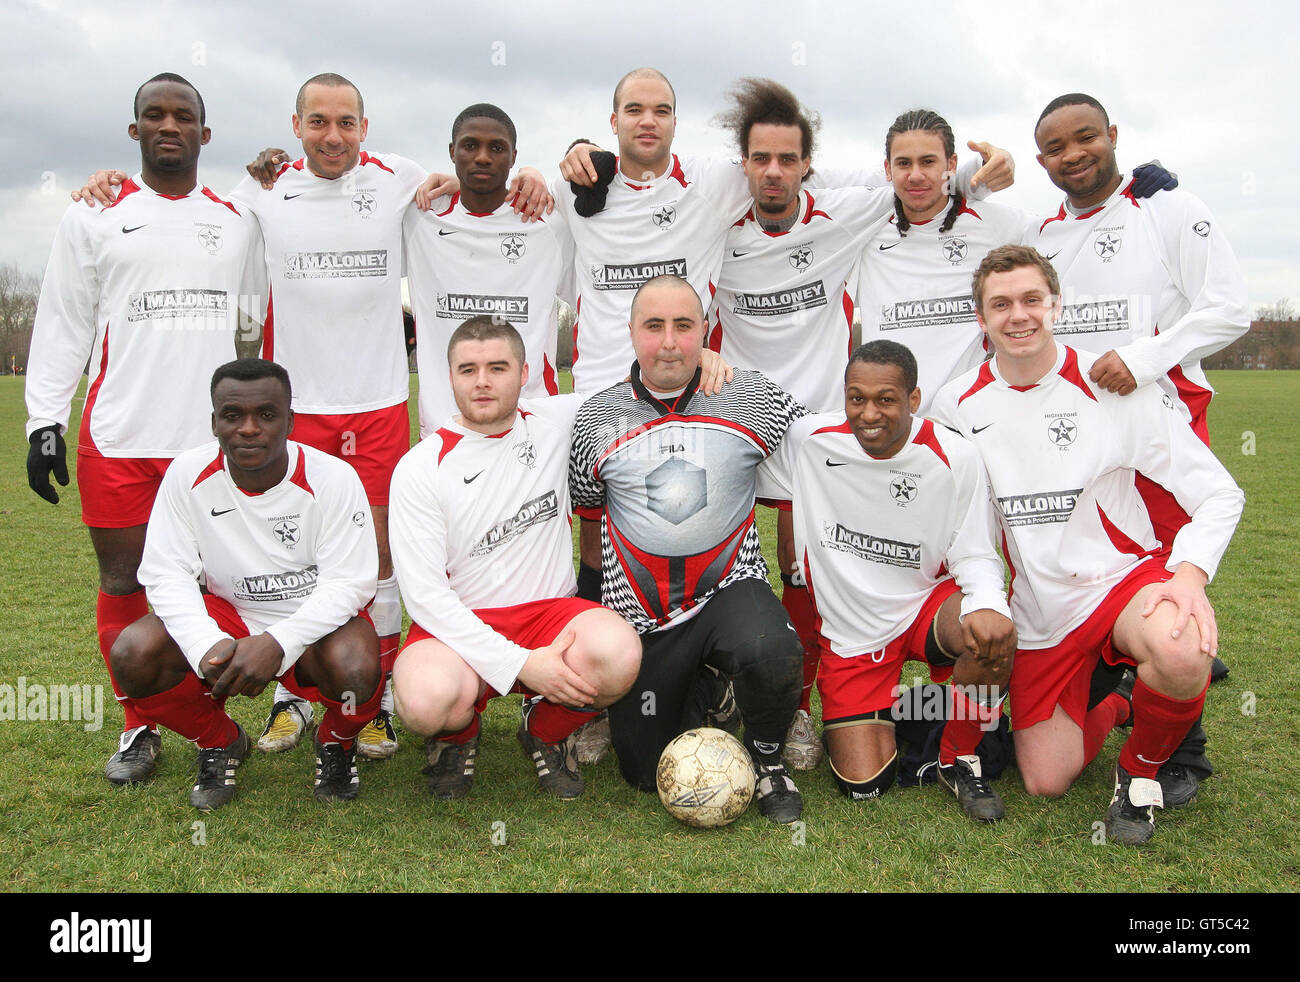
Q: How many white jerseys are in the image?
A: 11